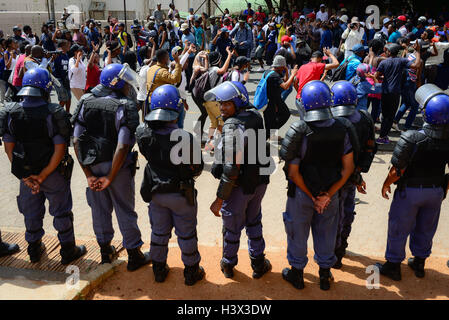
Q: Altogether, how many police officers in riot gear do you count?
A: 7